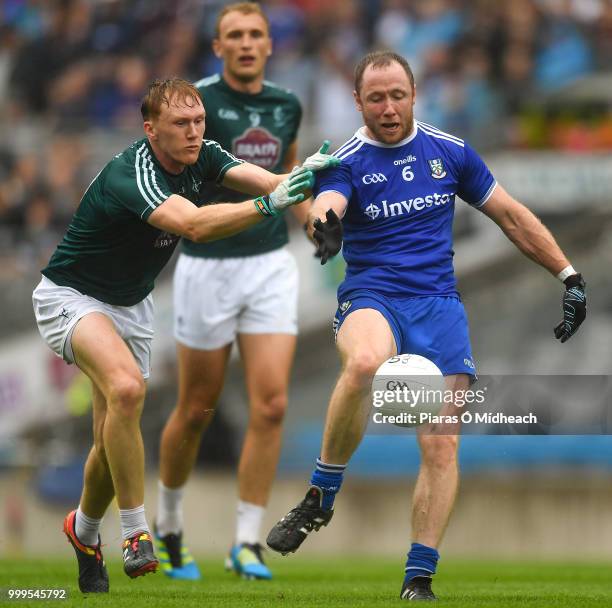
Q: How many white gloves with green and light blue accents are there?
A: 2